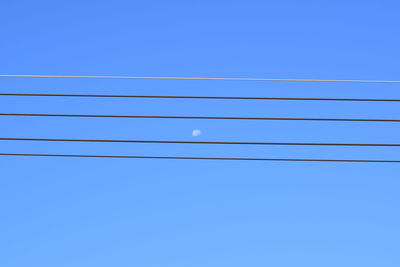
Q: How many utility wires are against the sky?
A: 5